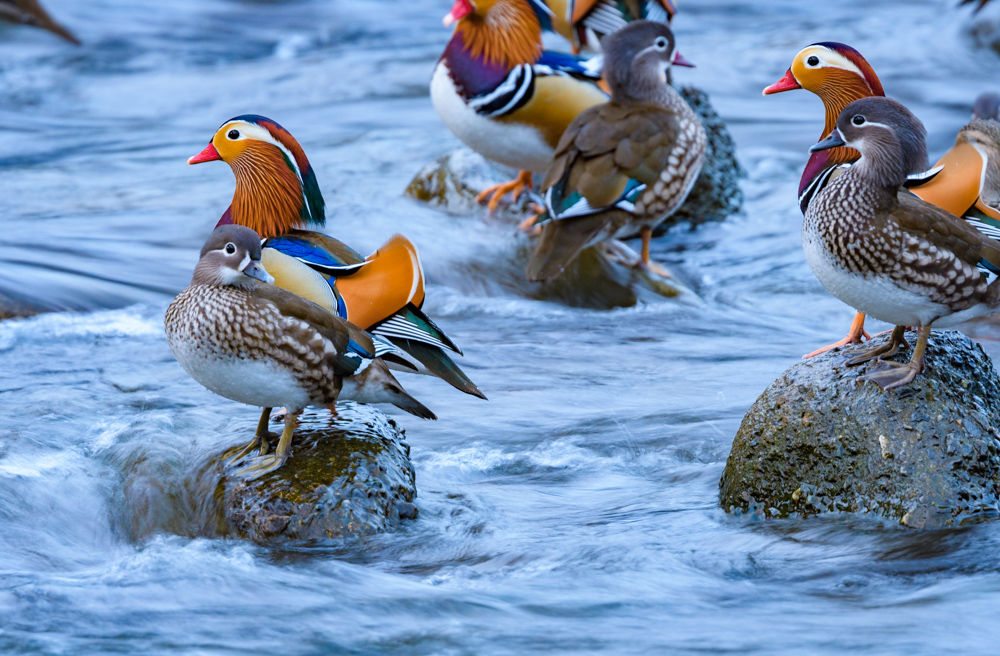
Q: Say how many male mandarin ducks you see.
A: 4